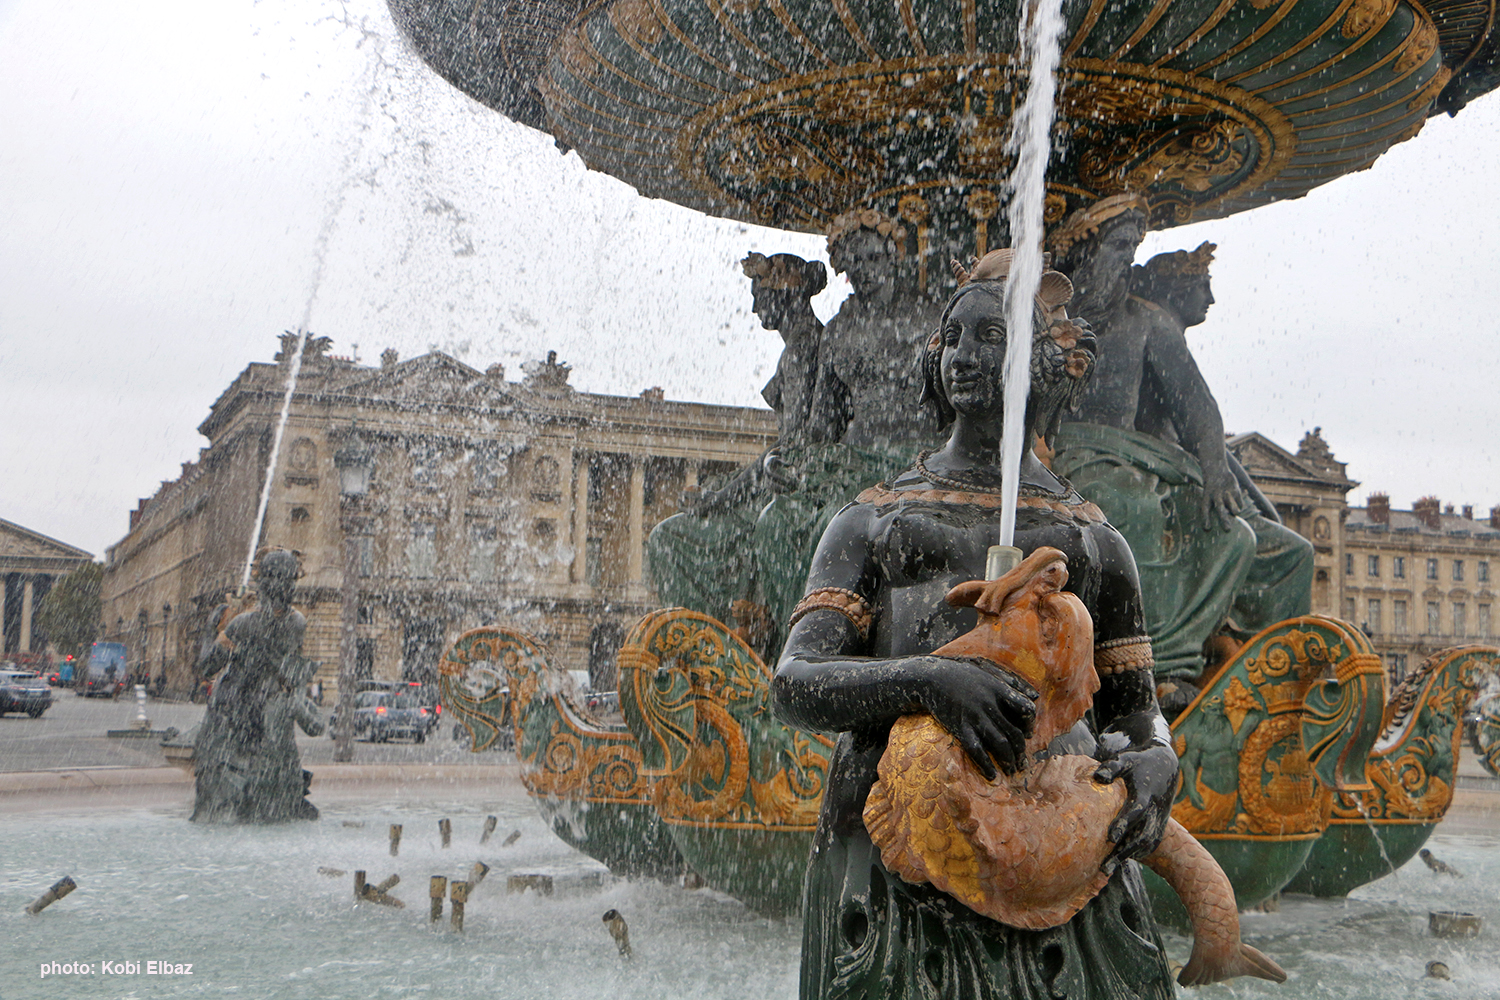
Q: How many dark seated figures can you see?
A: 4